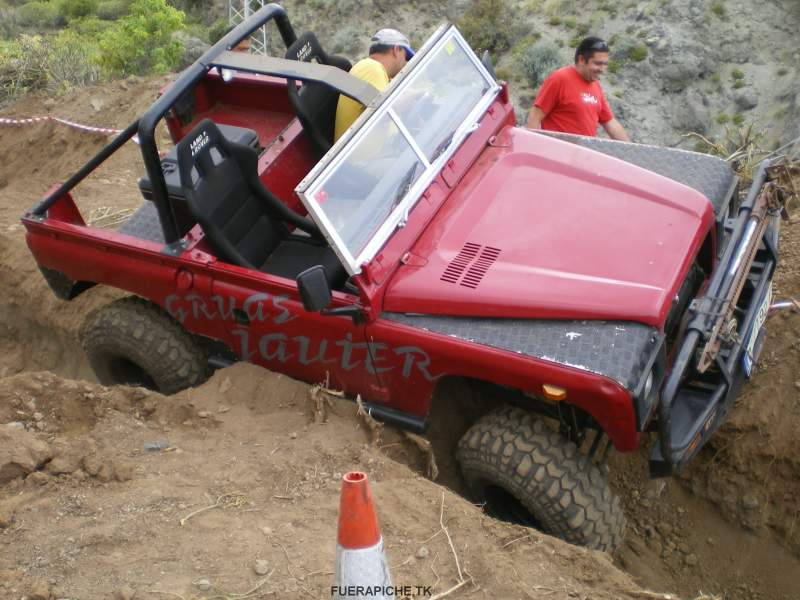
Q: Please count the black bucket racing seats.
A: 2